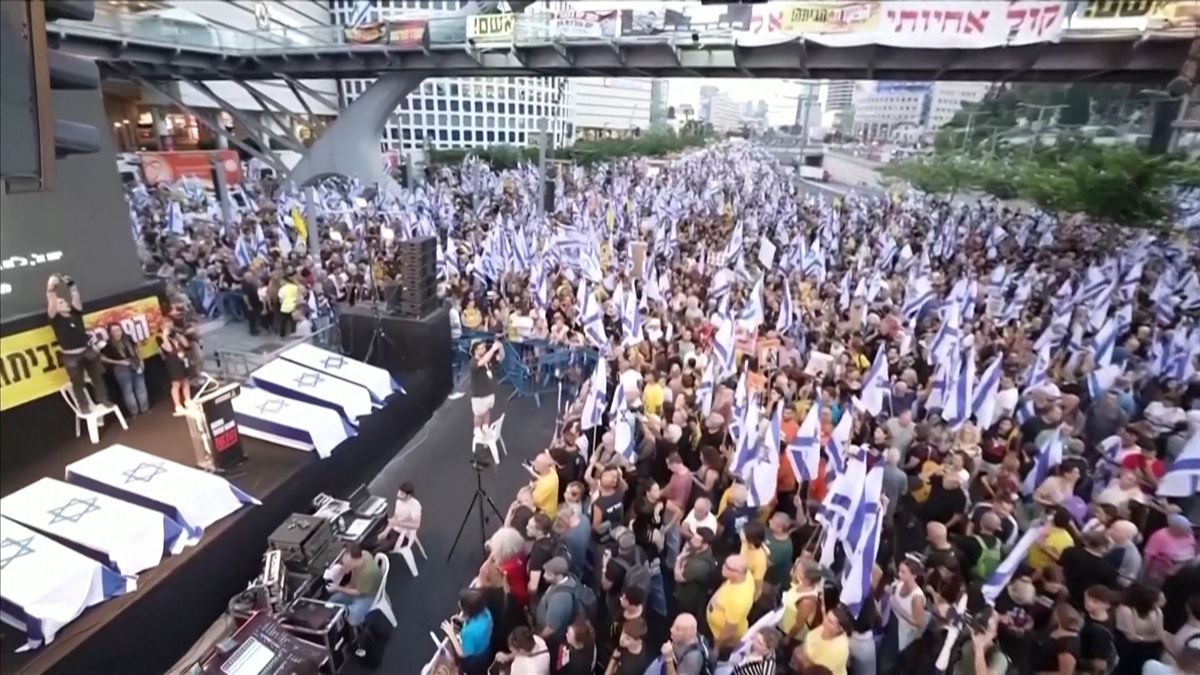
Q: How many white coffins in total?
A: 6